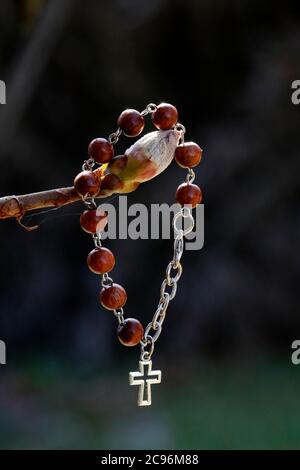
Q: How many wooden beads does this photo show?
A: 10